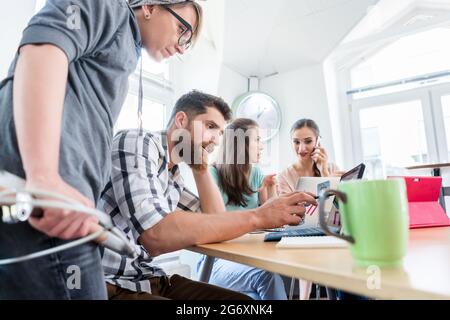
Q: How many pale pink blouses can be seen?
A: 1